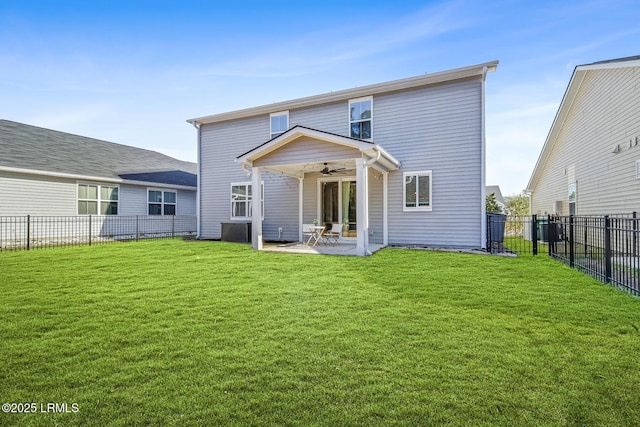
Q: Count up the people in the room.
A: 0